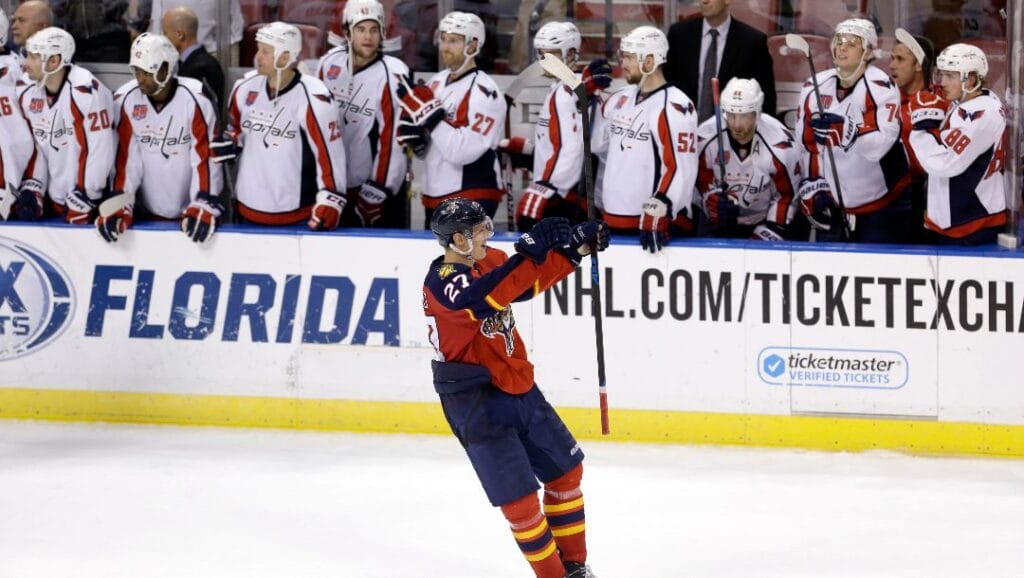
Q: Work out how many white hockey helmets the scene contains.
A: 11